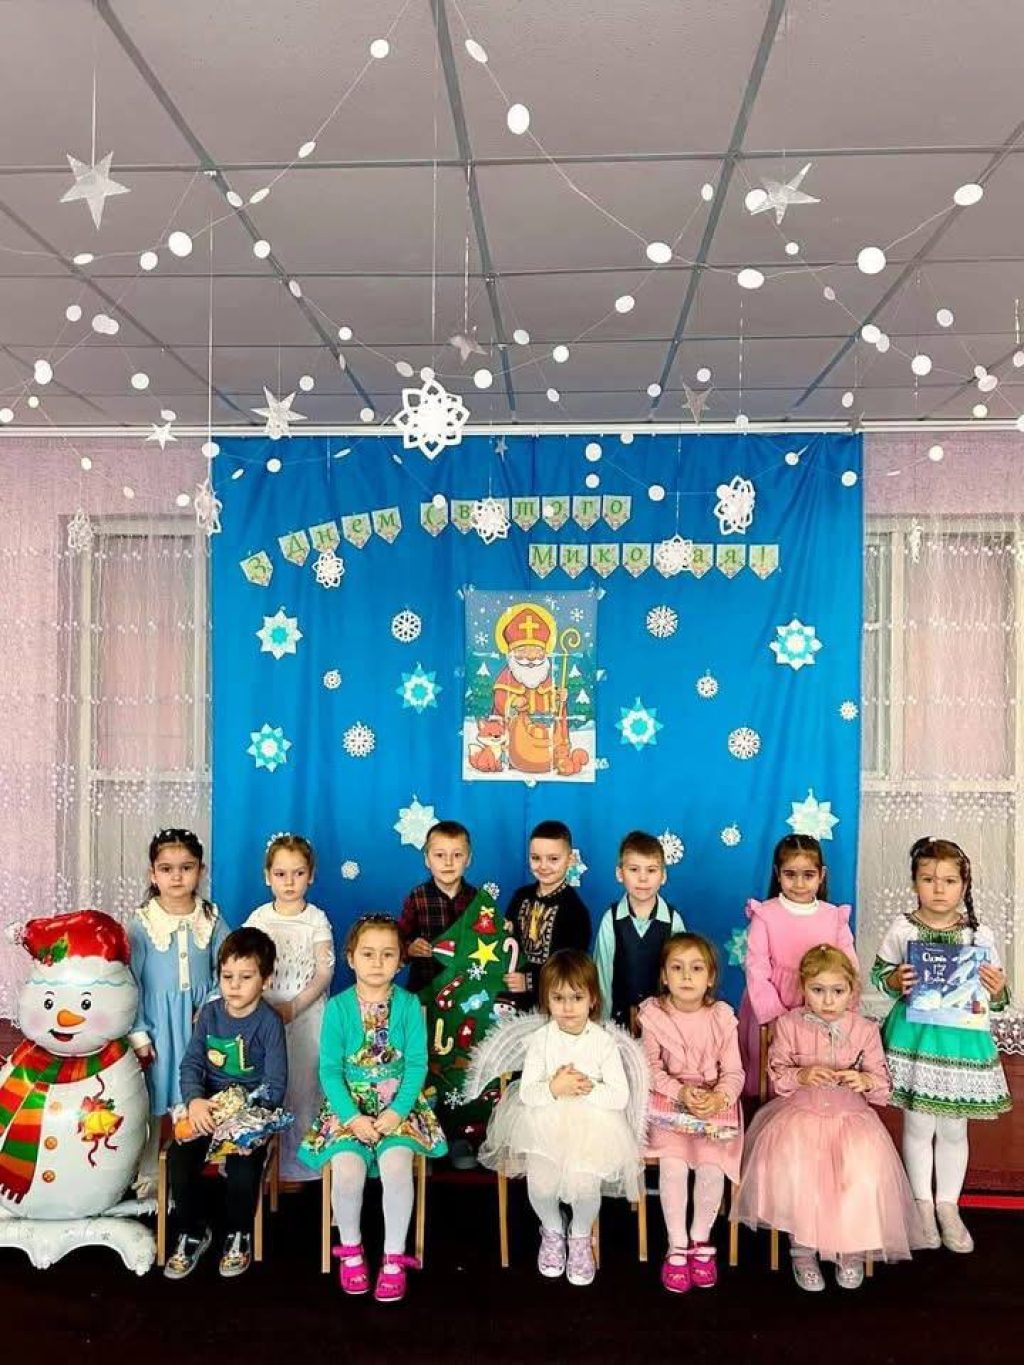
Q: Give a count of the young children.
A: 12